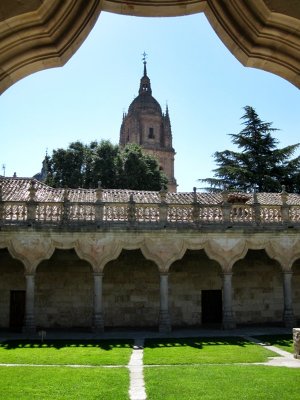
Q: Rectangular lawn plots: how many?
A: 4